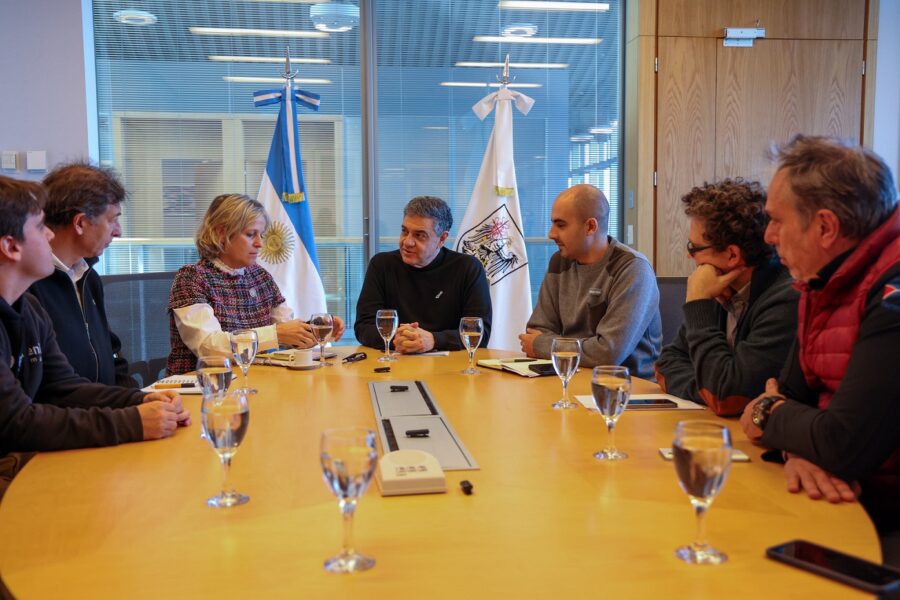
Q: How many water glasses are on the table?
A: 10